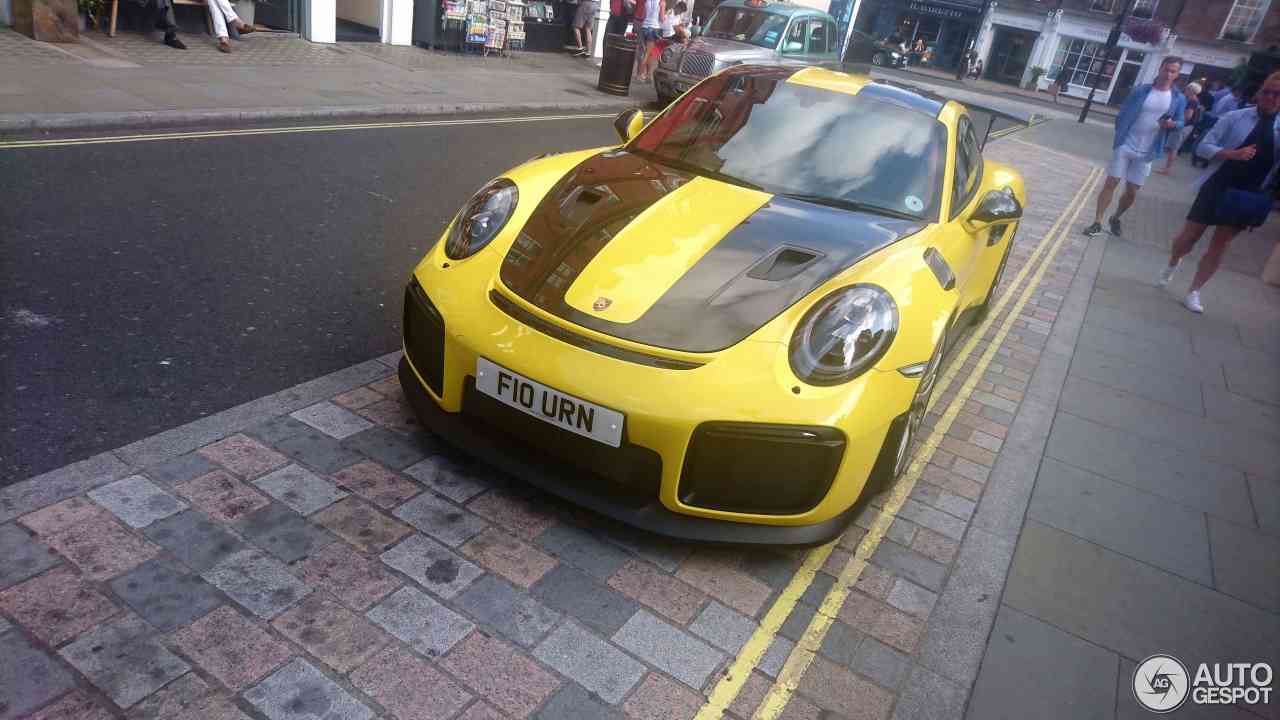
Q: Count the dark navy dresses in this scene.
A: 1